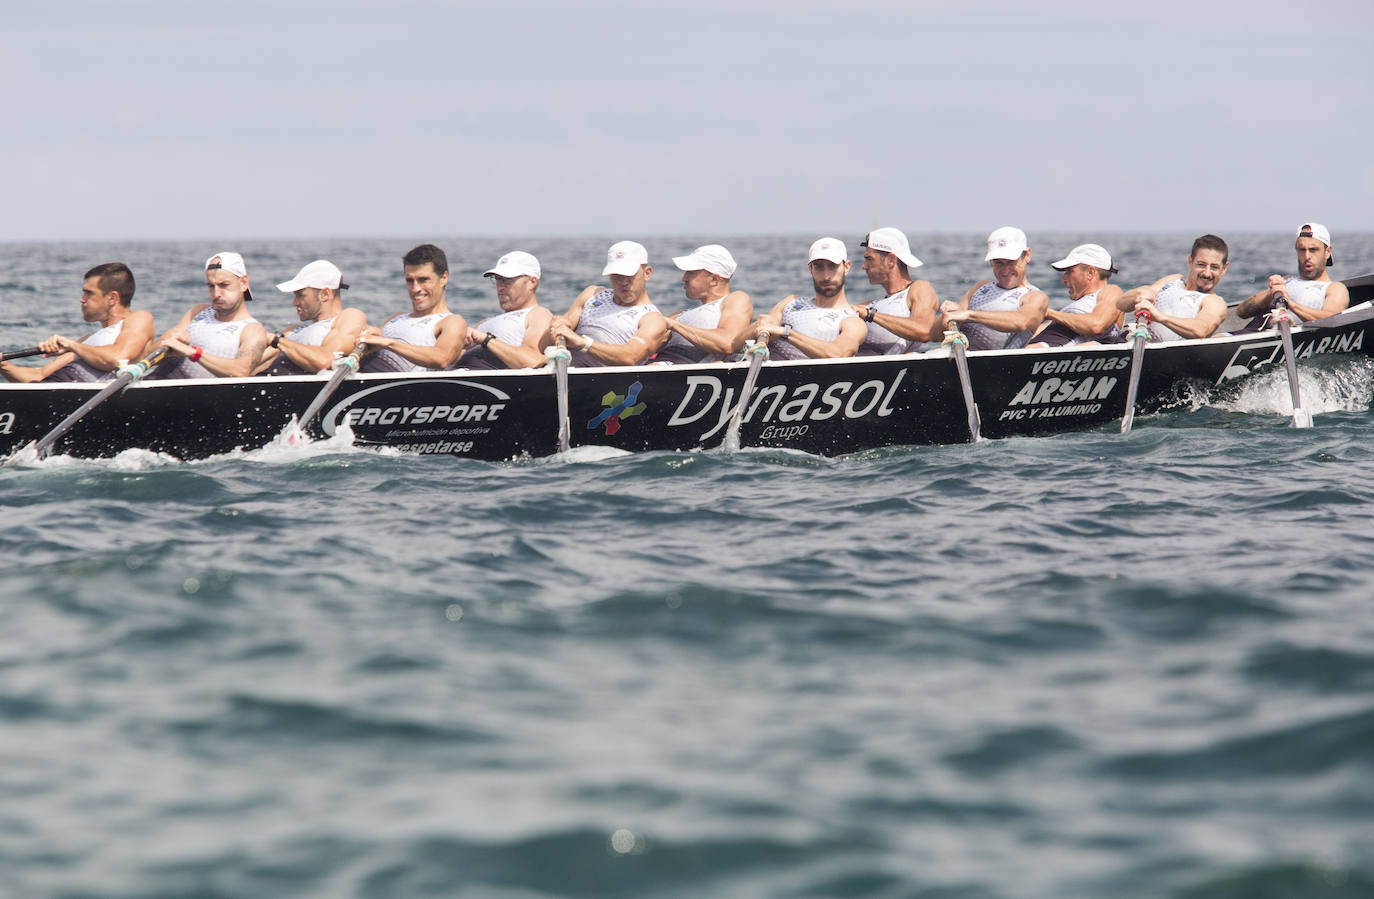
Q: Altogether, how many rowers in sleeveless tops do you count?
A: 13